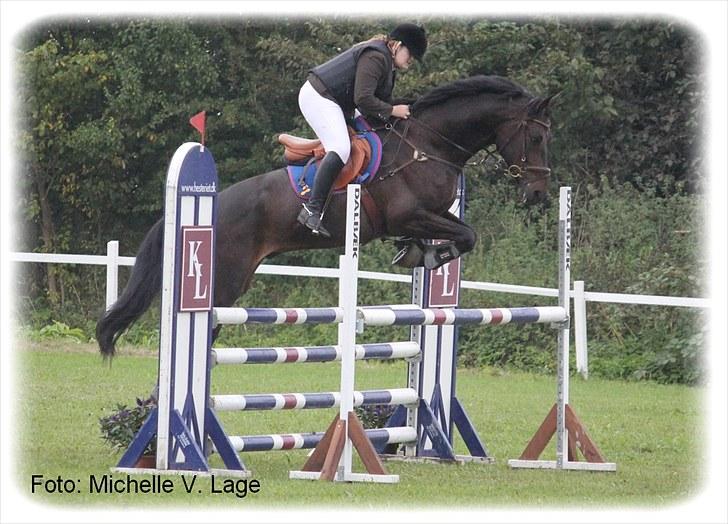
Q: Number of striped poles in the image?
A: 5